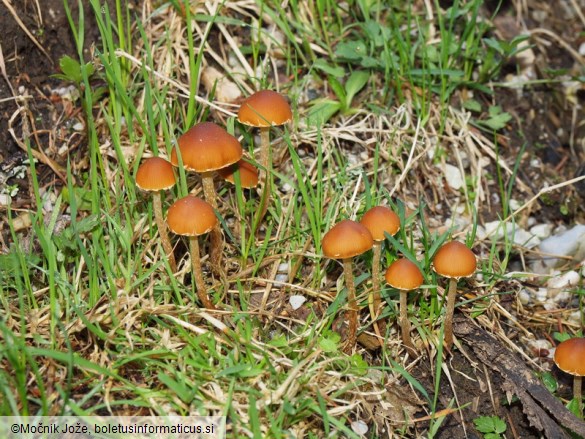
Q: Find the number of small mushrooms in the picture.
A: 10